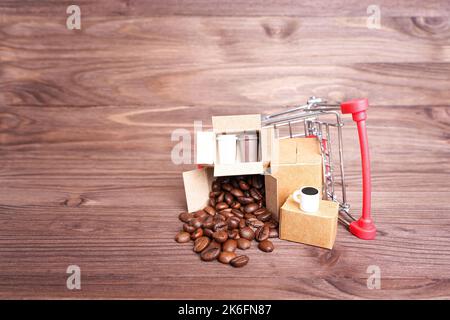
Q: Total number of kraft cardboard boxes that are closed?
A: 2